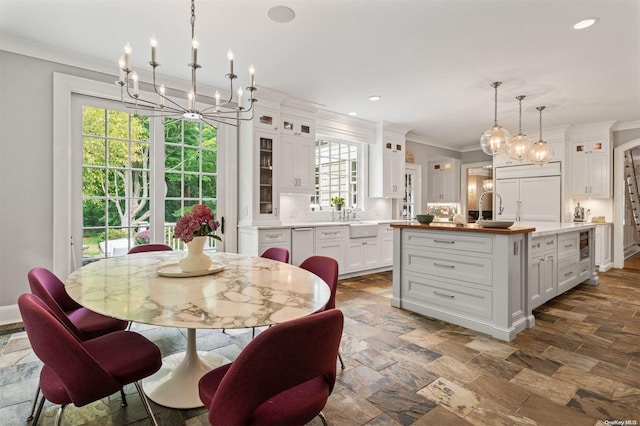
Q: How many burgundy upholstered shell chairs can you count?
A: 6